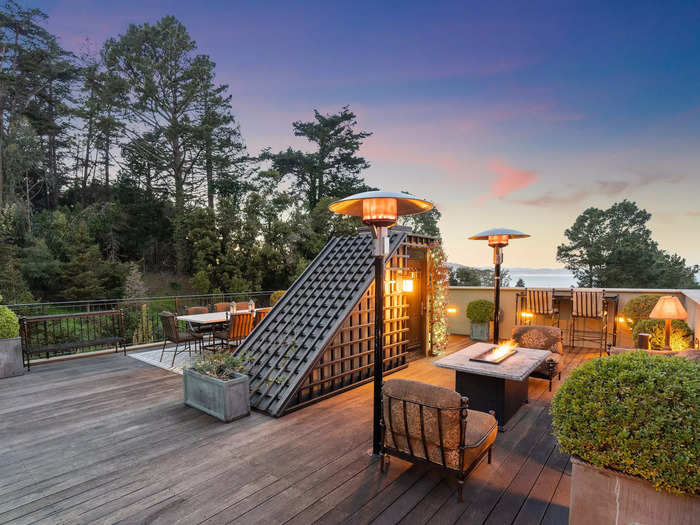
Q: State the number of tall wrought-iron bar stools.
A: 2